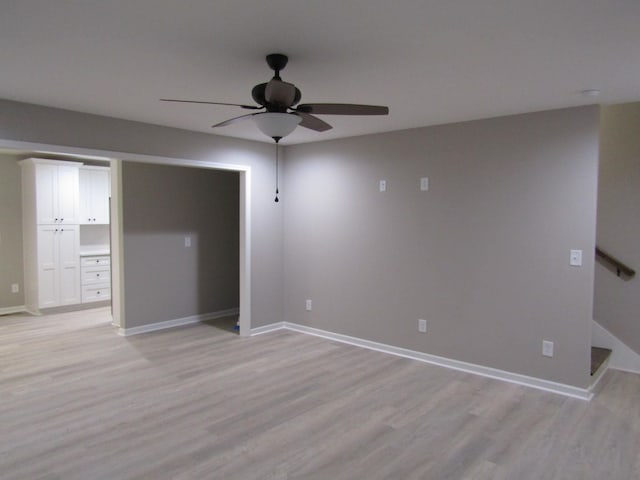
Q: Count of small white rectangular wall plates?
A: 8